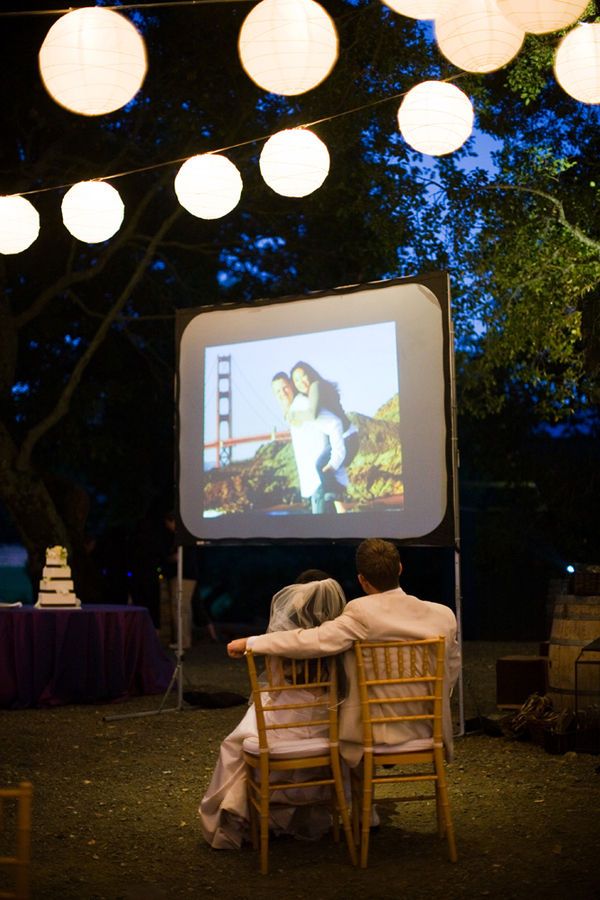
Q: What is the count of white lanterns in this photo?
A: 11